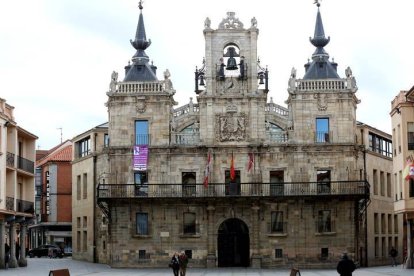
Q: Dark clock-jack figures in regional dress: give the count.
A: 2